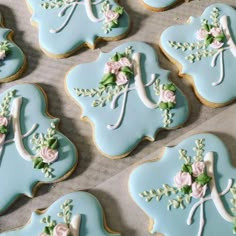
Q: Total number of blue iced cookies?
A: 8